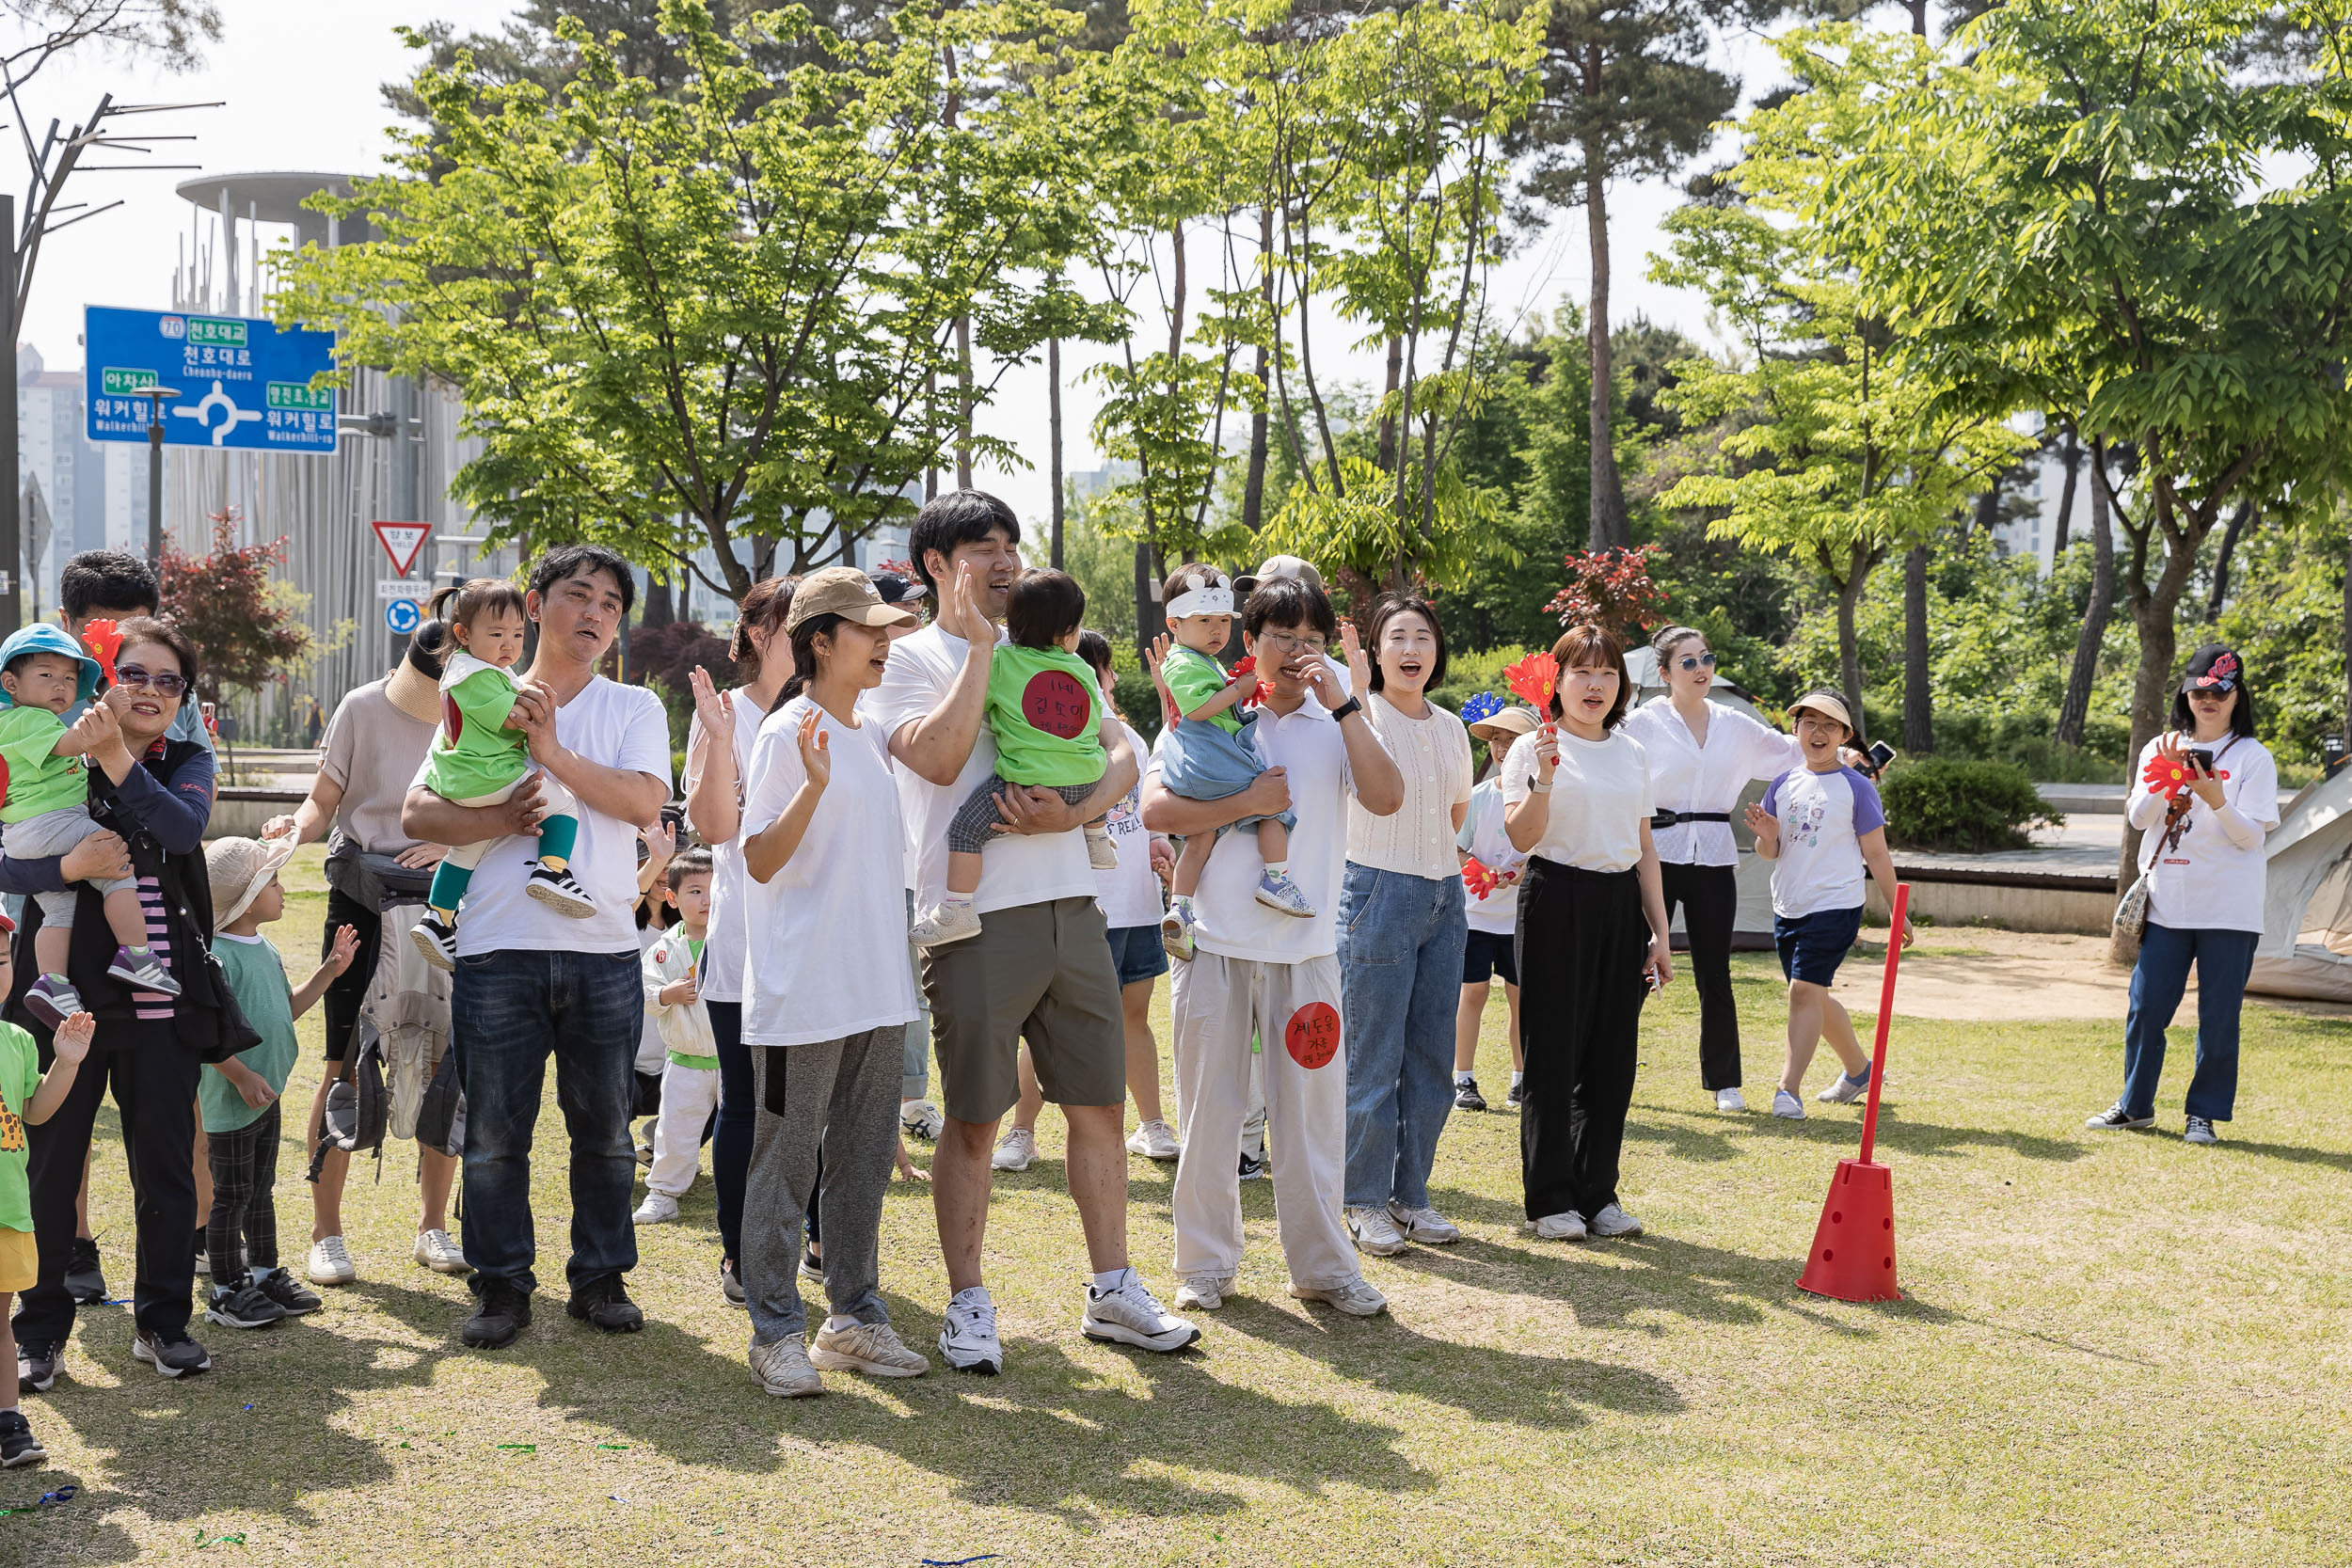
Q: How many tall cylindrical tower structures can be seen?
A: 1